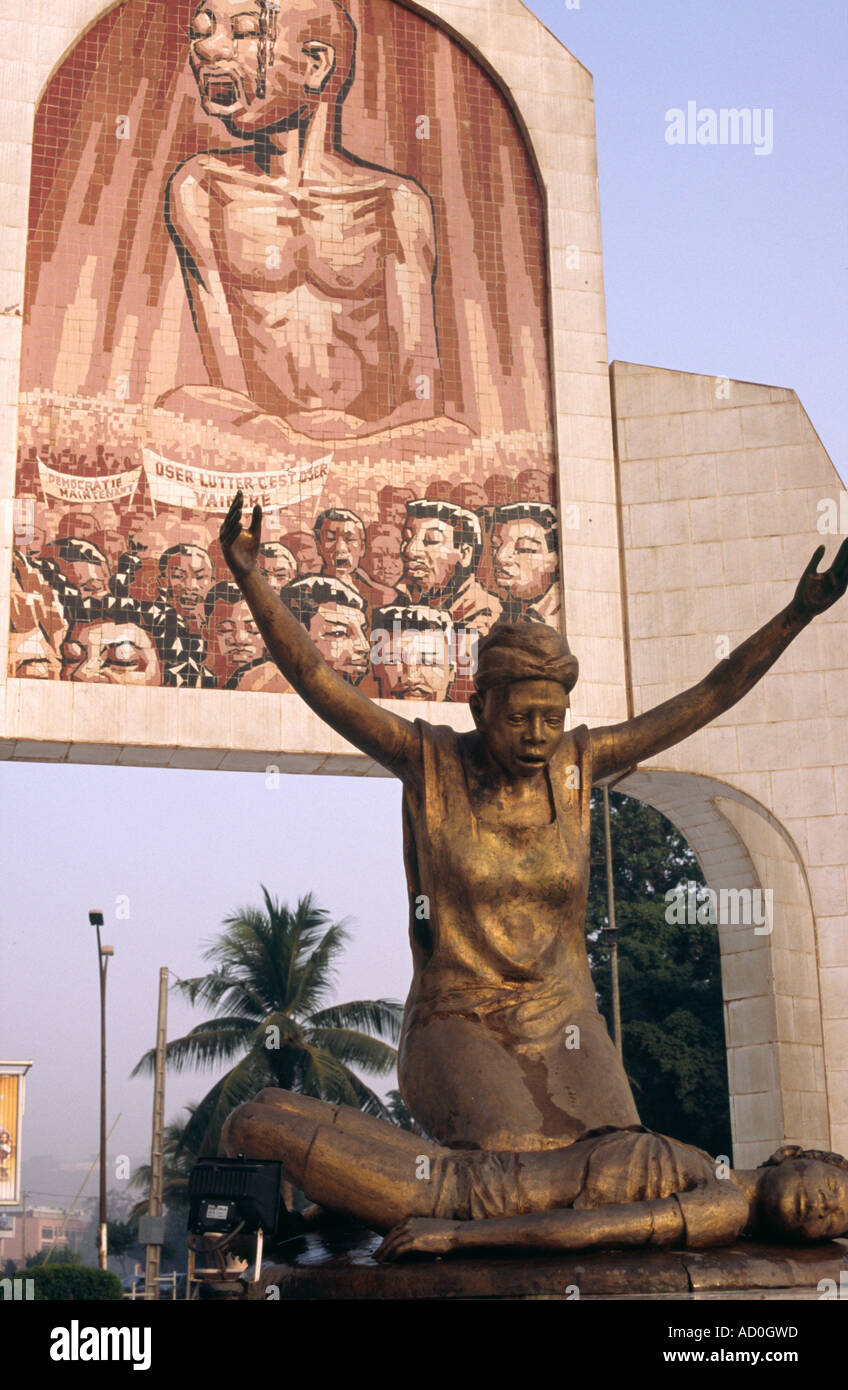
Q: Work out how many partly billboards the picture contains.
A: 1